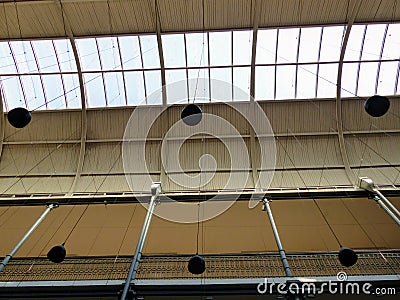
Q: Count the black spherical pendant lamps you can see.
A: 6